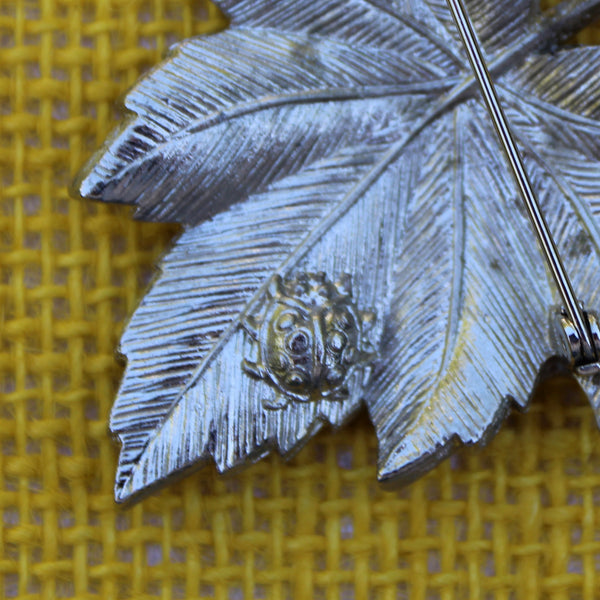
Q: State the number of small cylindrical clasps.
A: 1